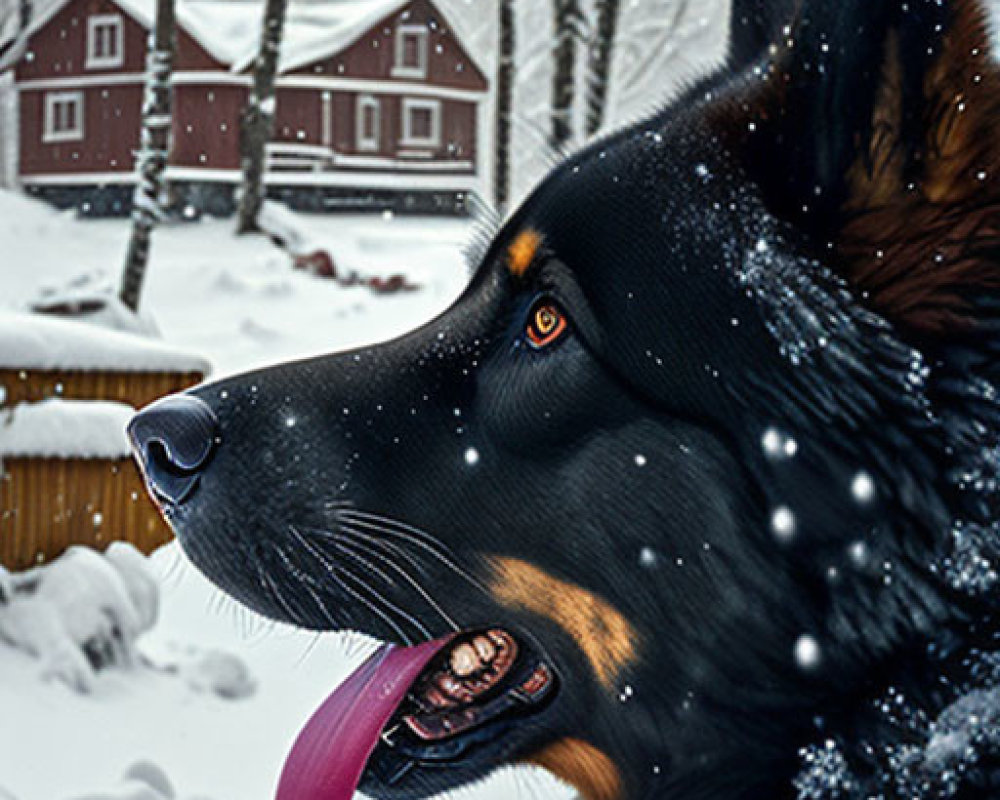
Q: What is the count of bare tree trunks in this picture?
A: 5